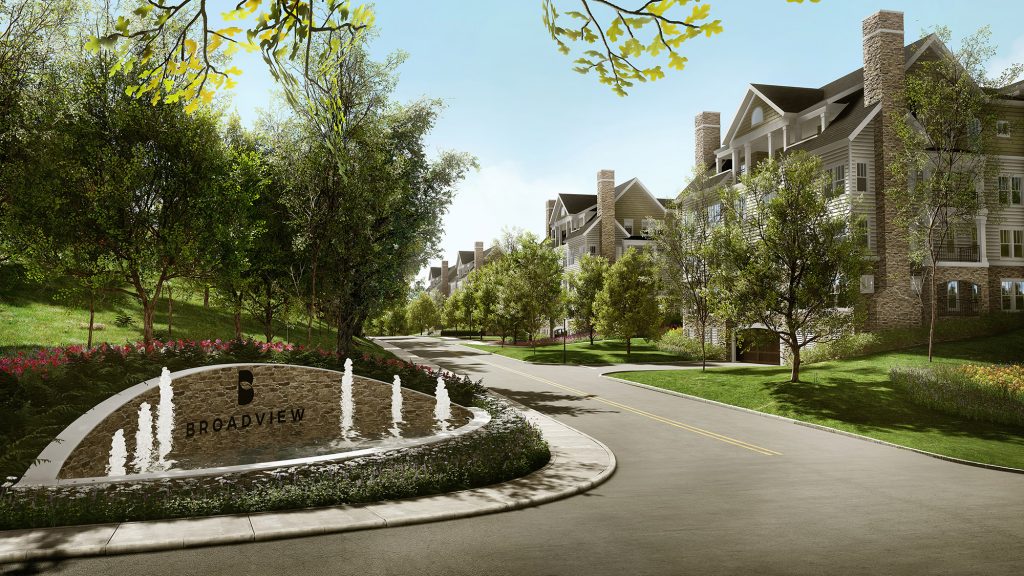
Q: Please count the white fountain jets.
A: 6